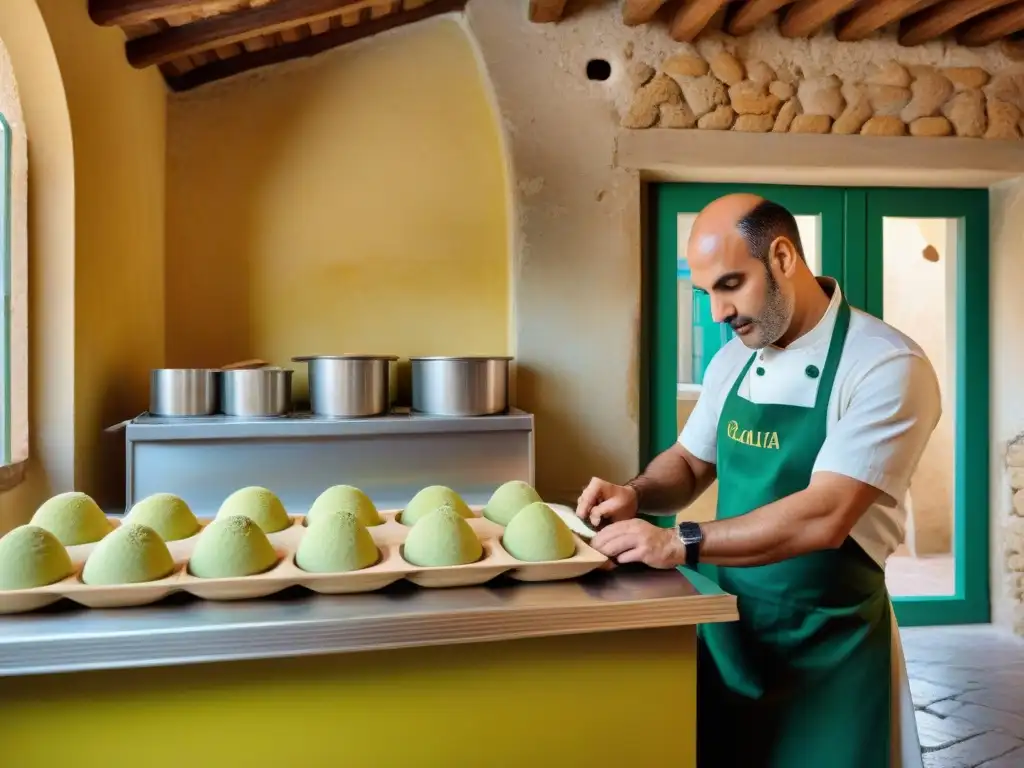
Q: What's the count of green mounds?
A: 12